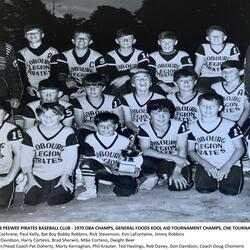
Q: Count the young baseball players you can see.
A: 15